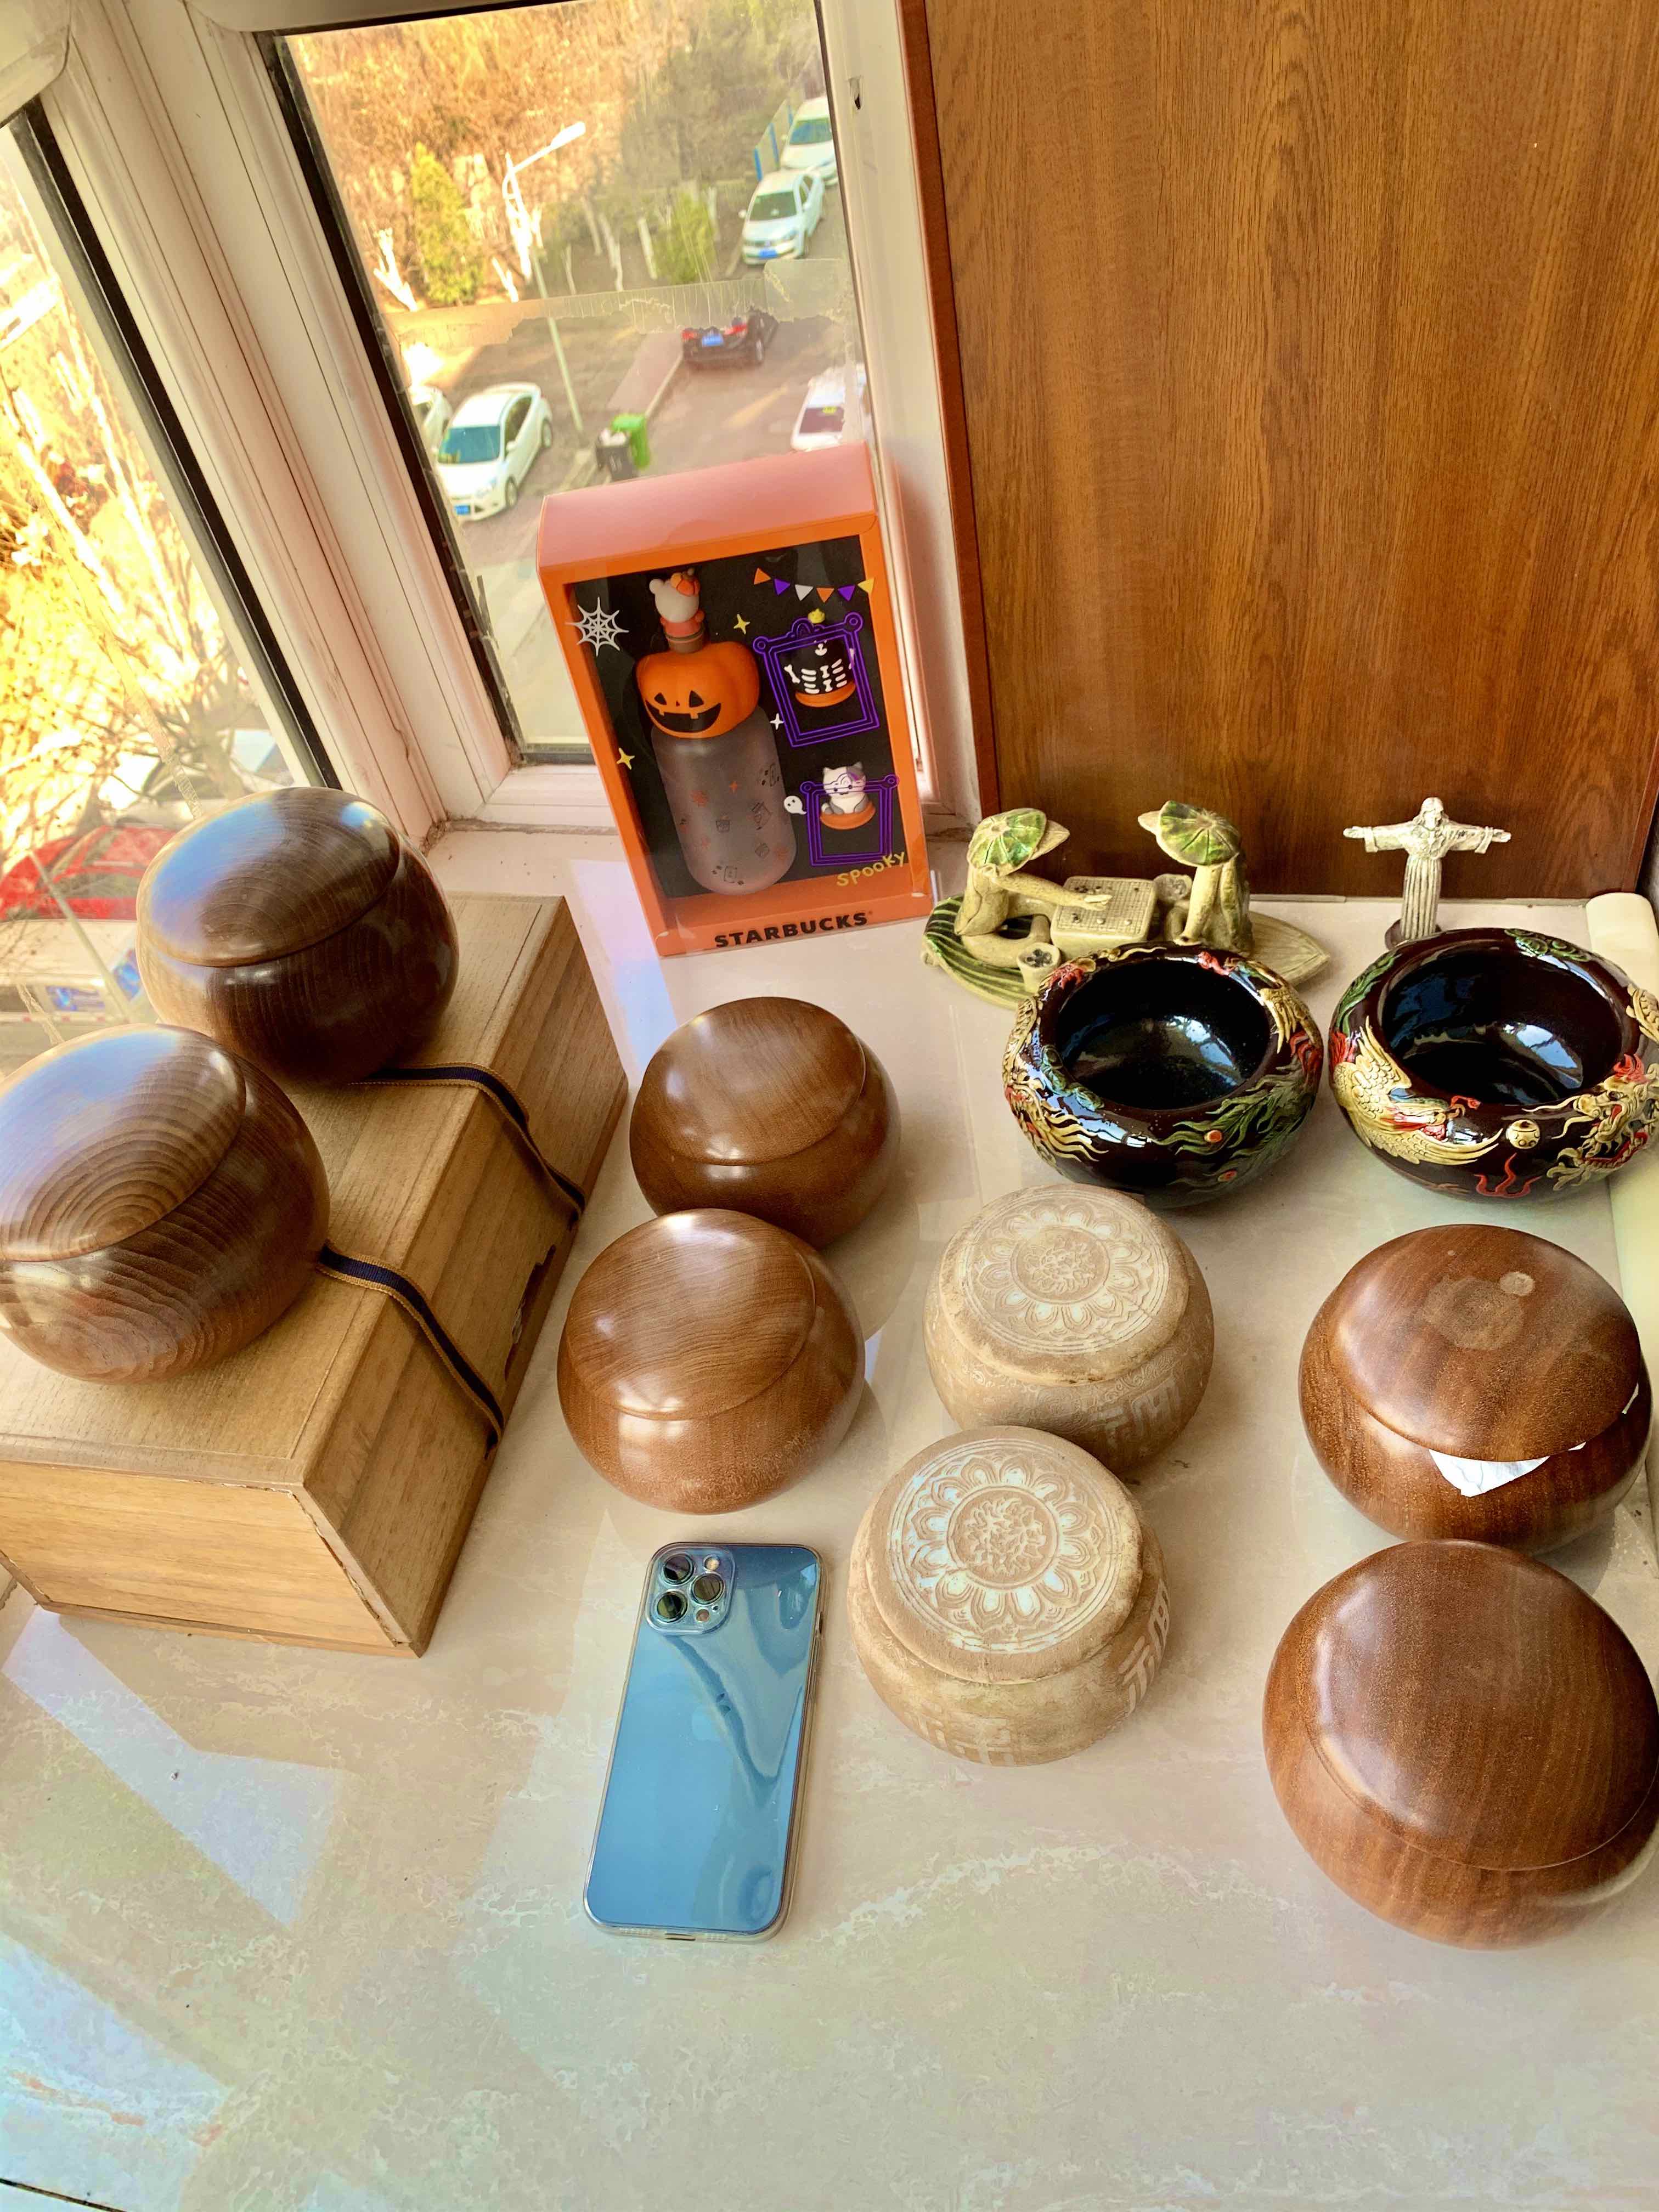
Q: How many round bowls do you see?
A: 10